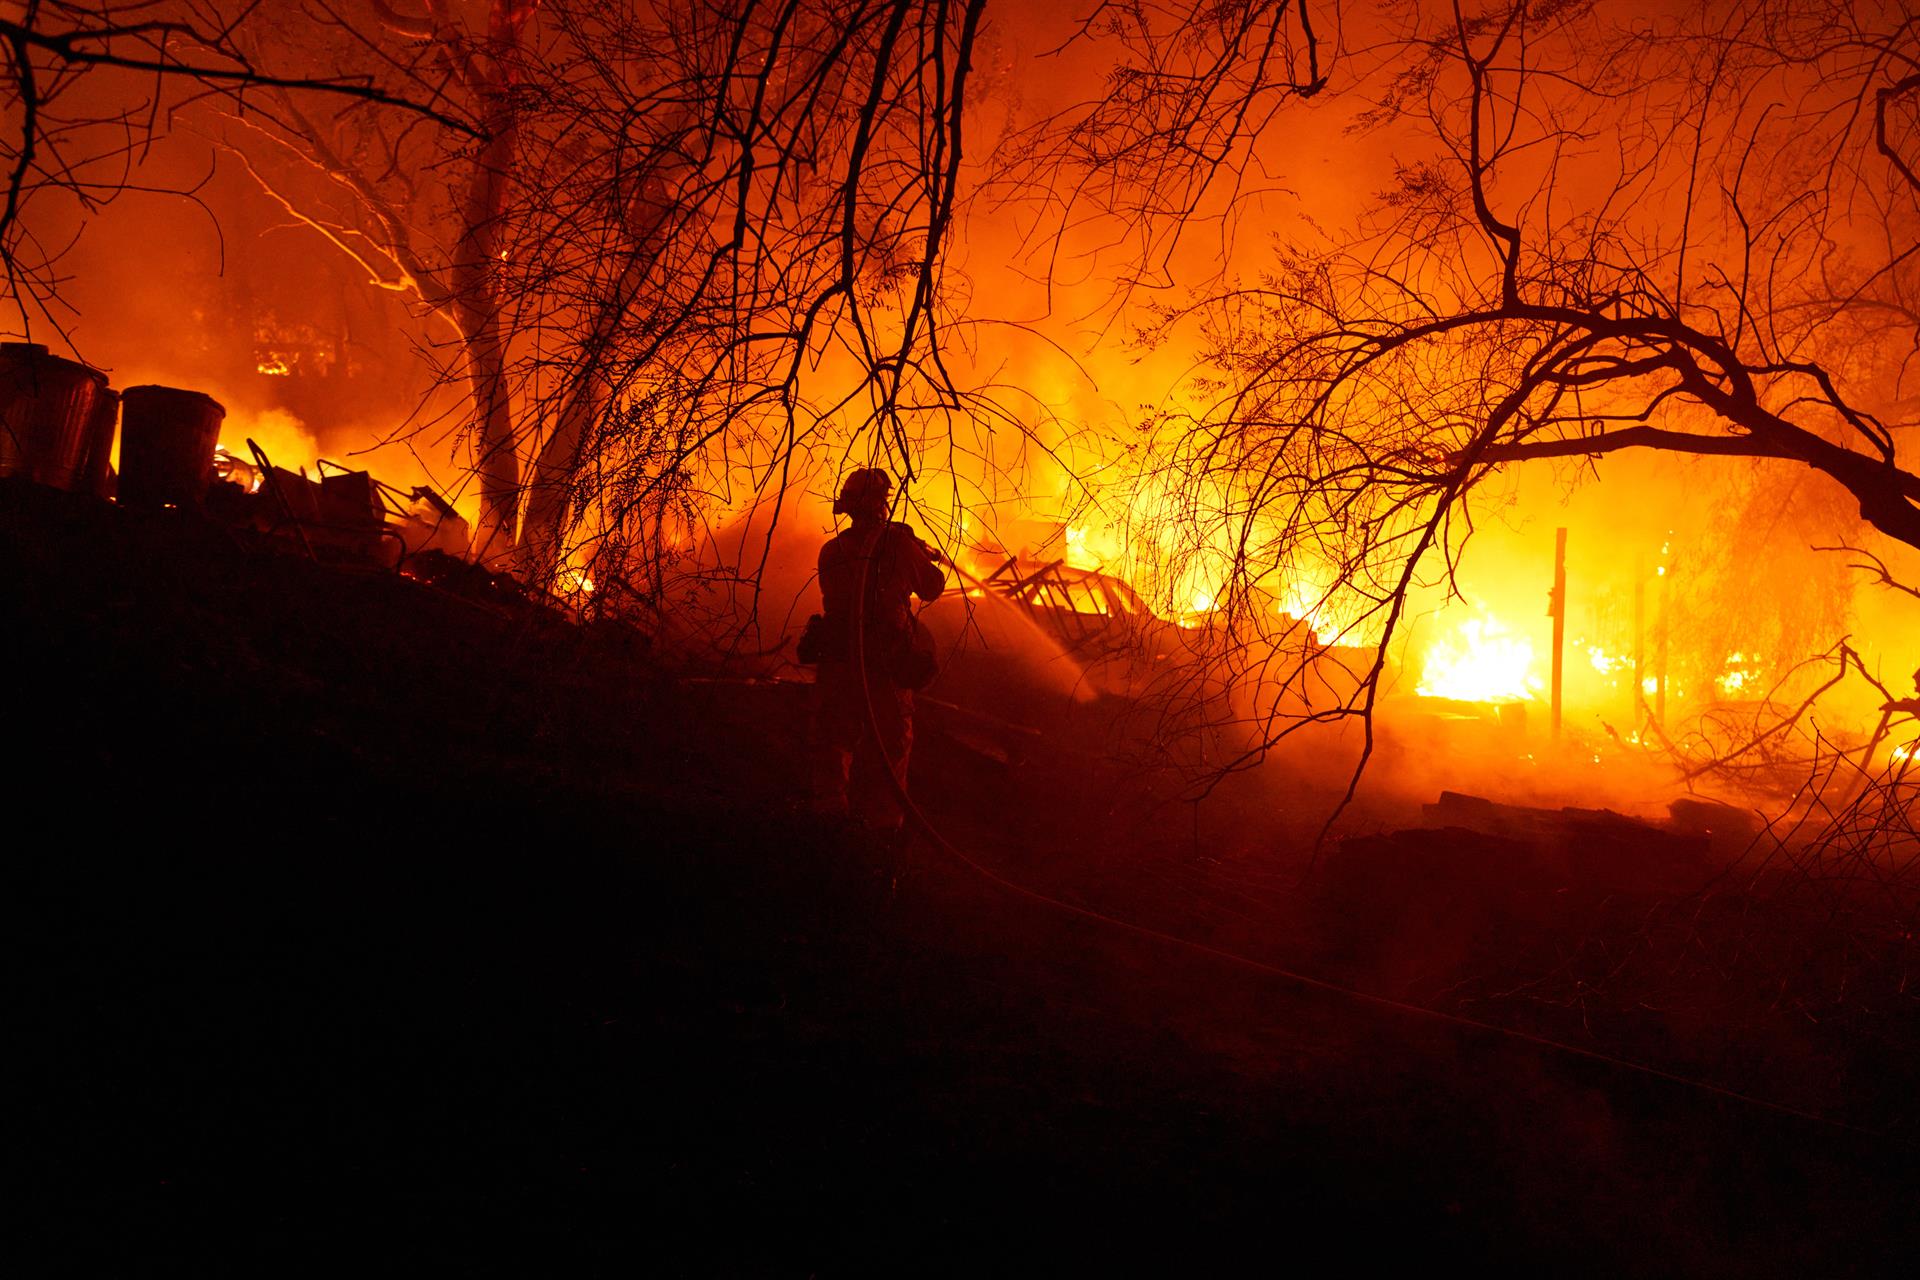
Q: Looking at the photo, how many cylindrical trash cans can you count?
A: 3